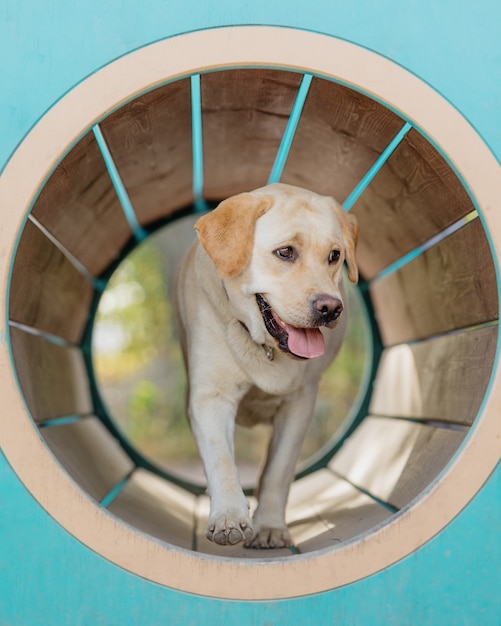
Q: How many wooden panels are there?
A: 14